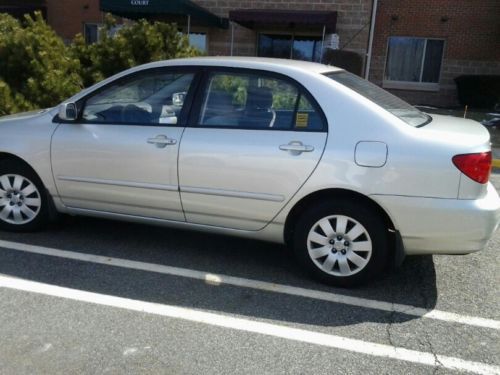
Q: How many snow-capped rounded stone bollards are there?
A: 0